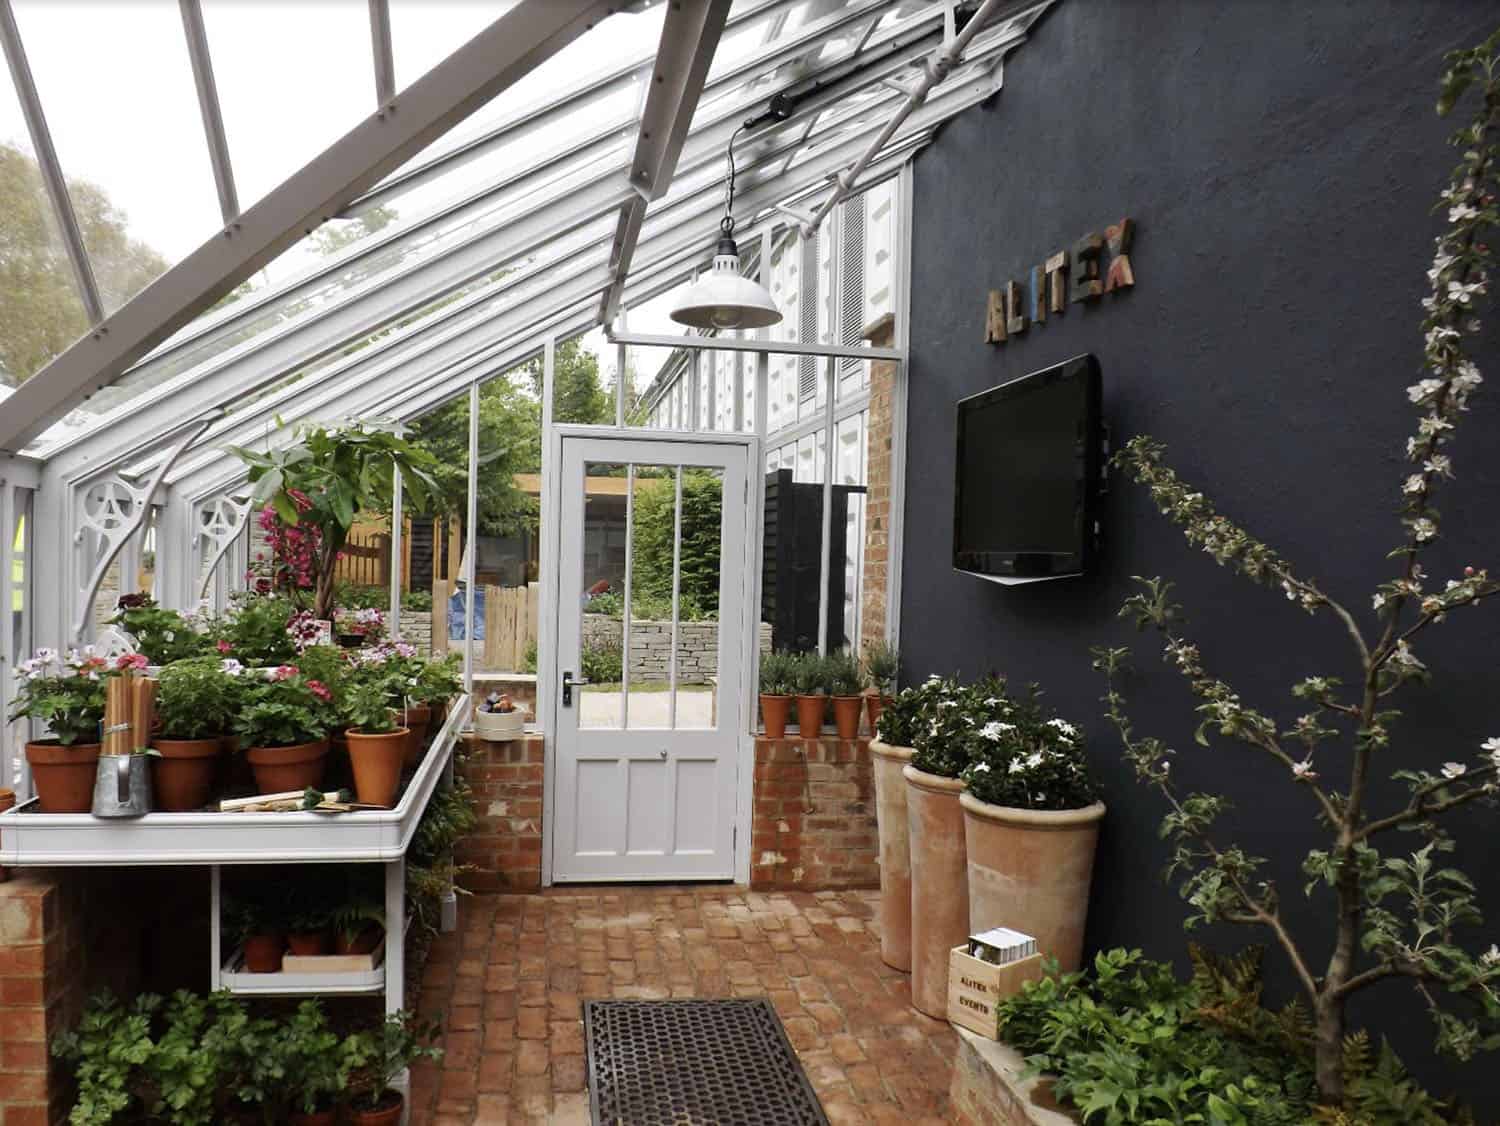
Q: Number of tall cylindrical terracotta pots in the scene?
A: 3